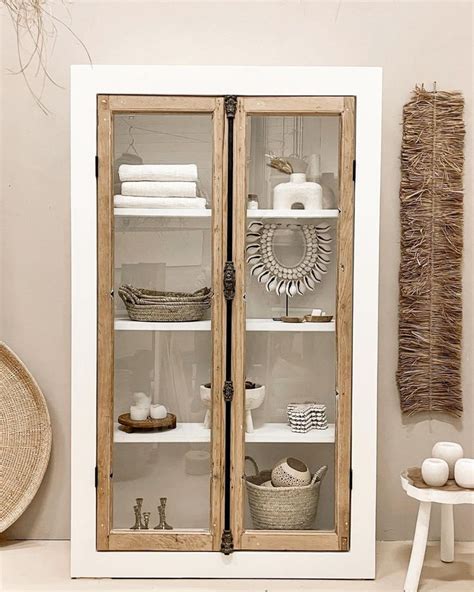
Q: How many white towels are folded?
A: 3